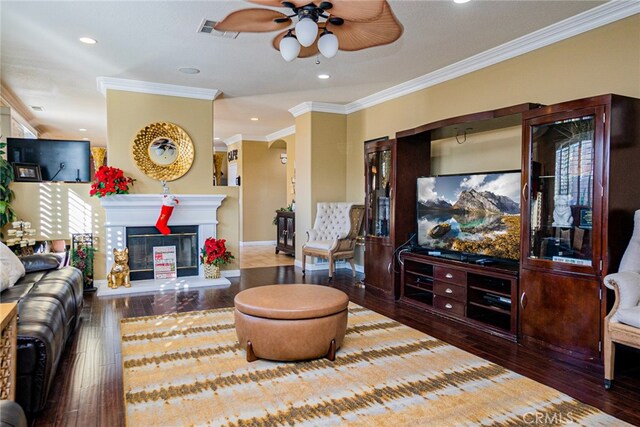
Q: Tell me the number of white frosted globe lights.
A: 3